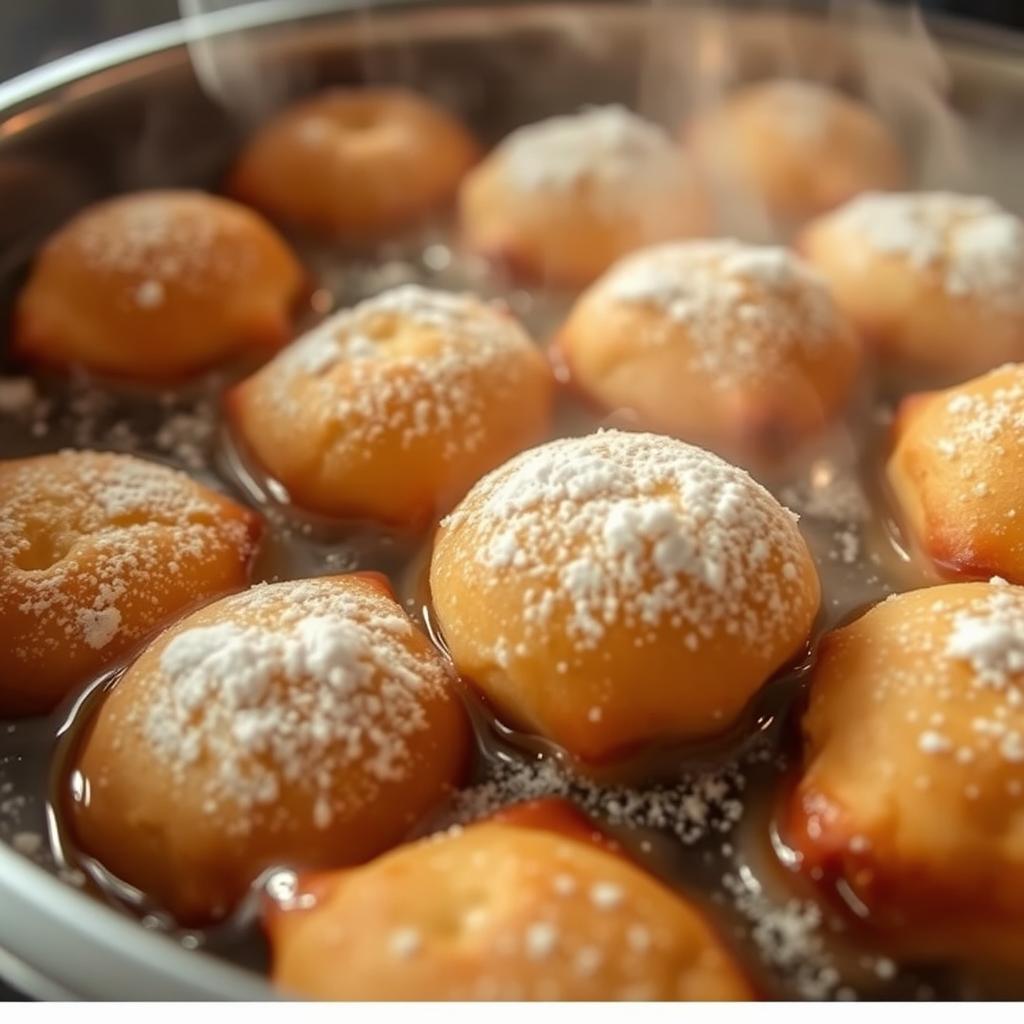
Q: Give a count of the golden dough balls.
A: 13